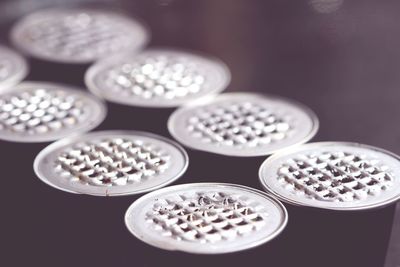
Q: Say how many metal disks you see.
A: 8